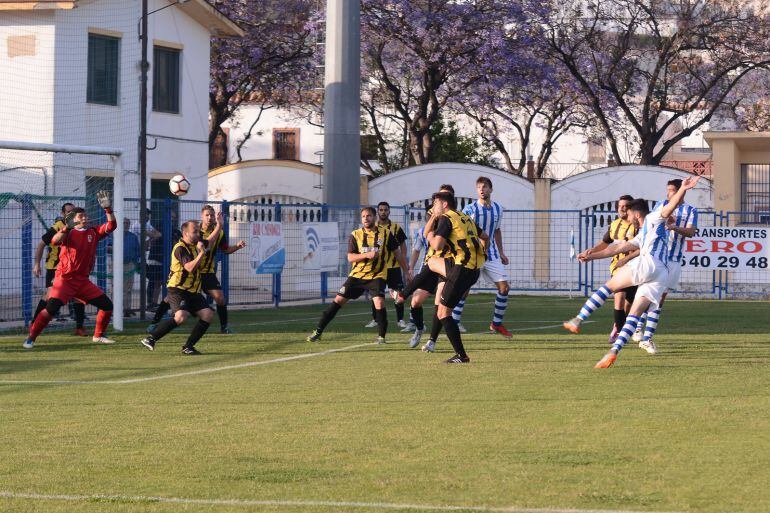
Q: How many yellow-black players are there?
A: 8